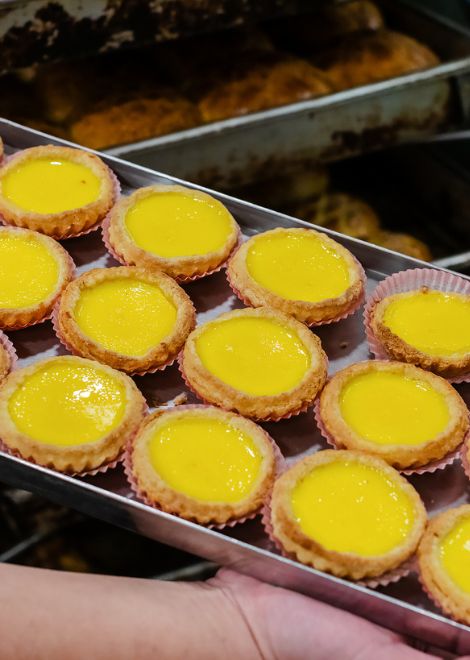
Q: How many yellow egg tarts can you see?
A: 12